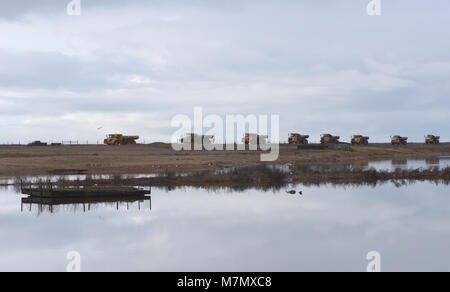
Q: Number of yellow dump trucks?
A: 8